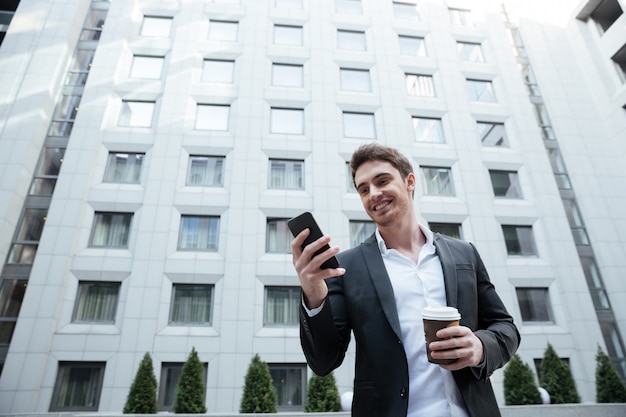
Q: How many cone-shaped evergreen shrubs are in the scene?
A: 7